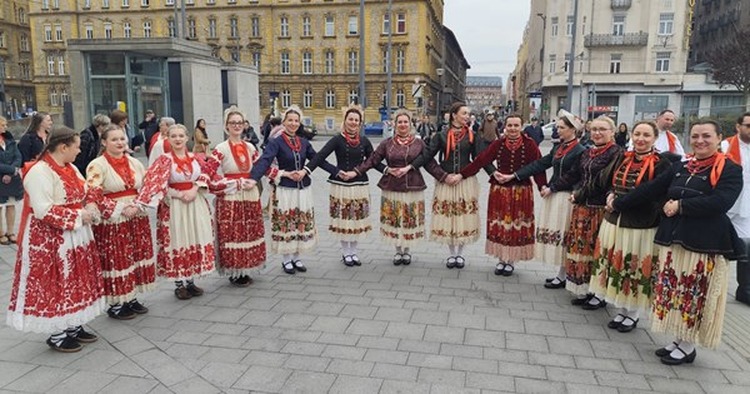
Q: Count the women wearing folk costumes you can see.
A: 13